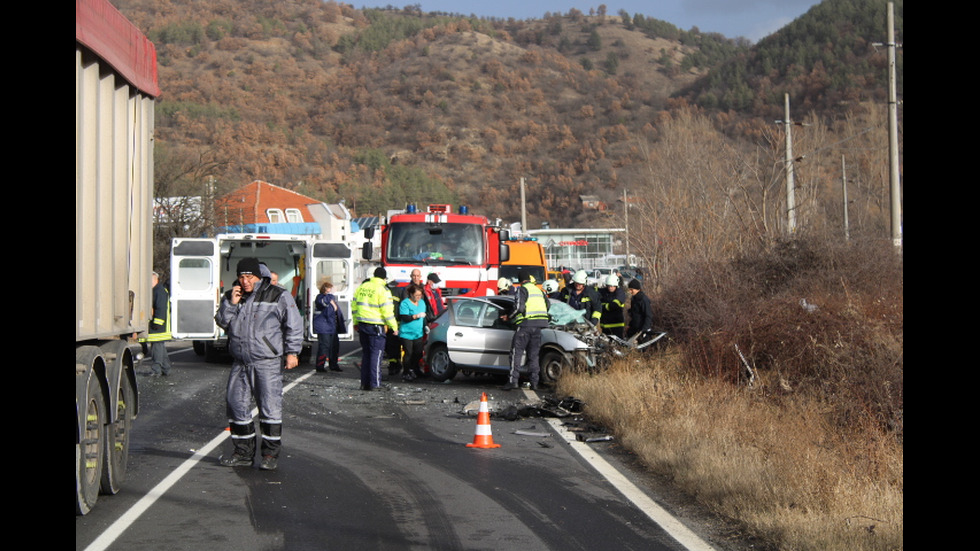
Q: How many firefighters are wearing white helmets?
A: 4